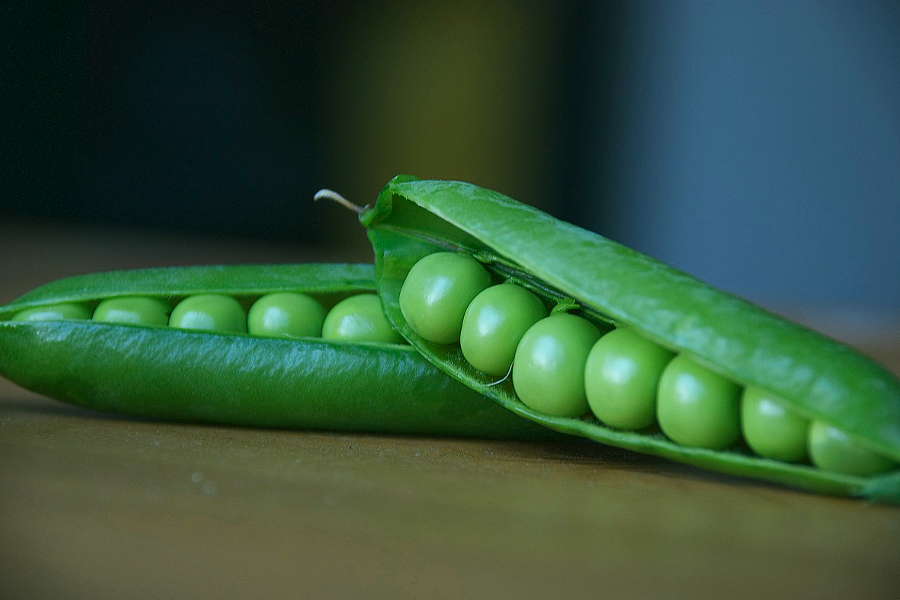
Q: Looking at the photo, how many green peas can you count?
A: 12